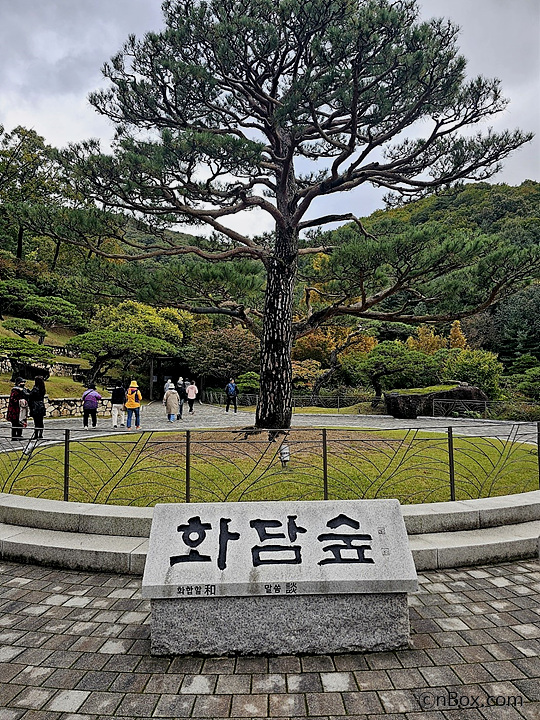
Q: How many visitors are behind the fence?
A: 11